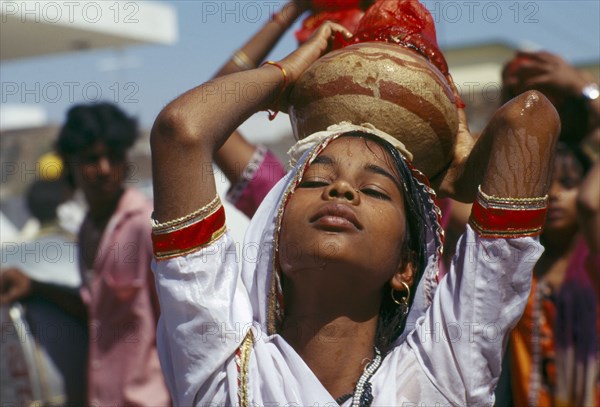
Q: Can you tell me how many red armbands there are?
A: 2